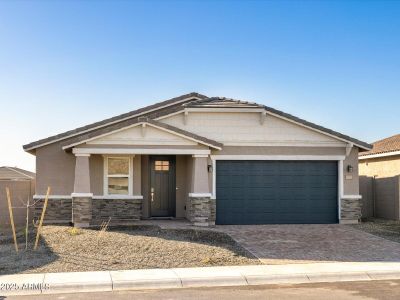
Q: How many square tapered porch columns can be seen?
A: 2